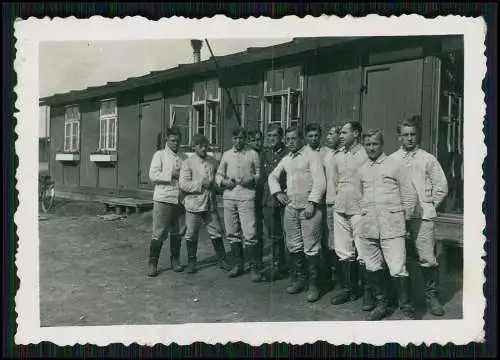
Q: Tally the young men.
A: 11